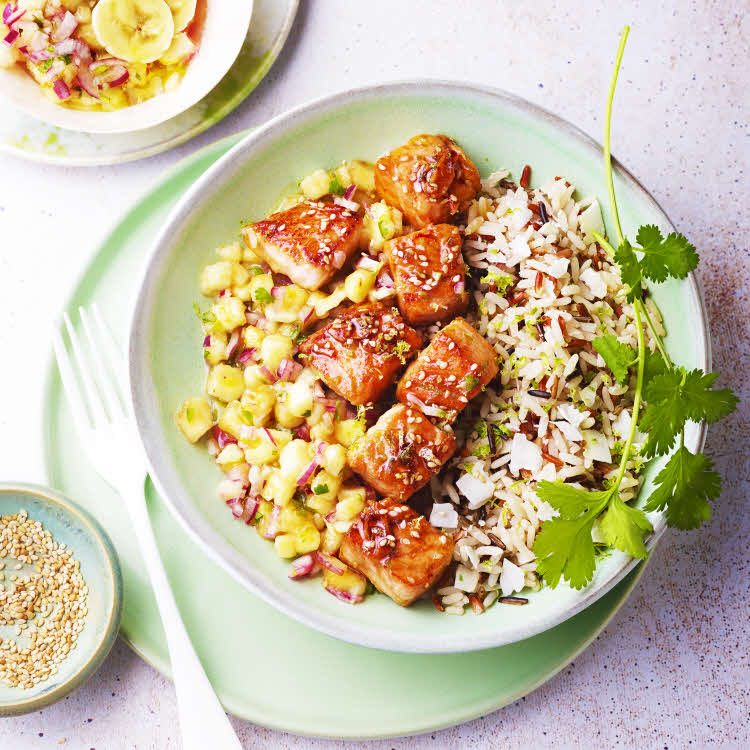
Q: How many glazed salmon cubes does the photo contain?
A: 7